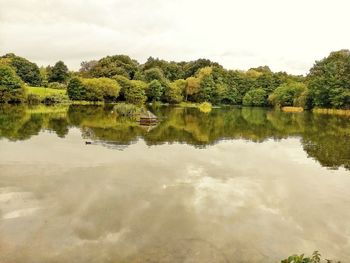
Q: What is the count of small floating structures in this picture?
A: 1